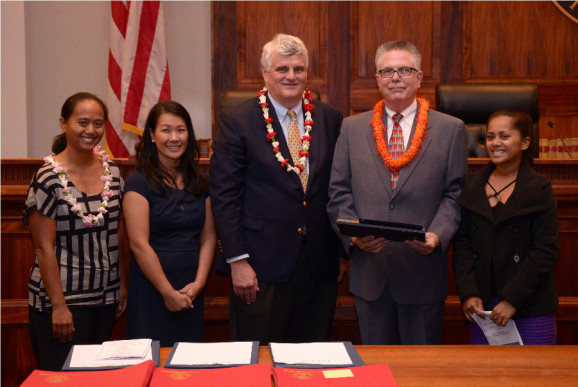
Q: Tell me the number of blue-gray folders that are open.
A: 3